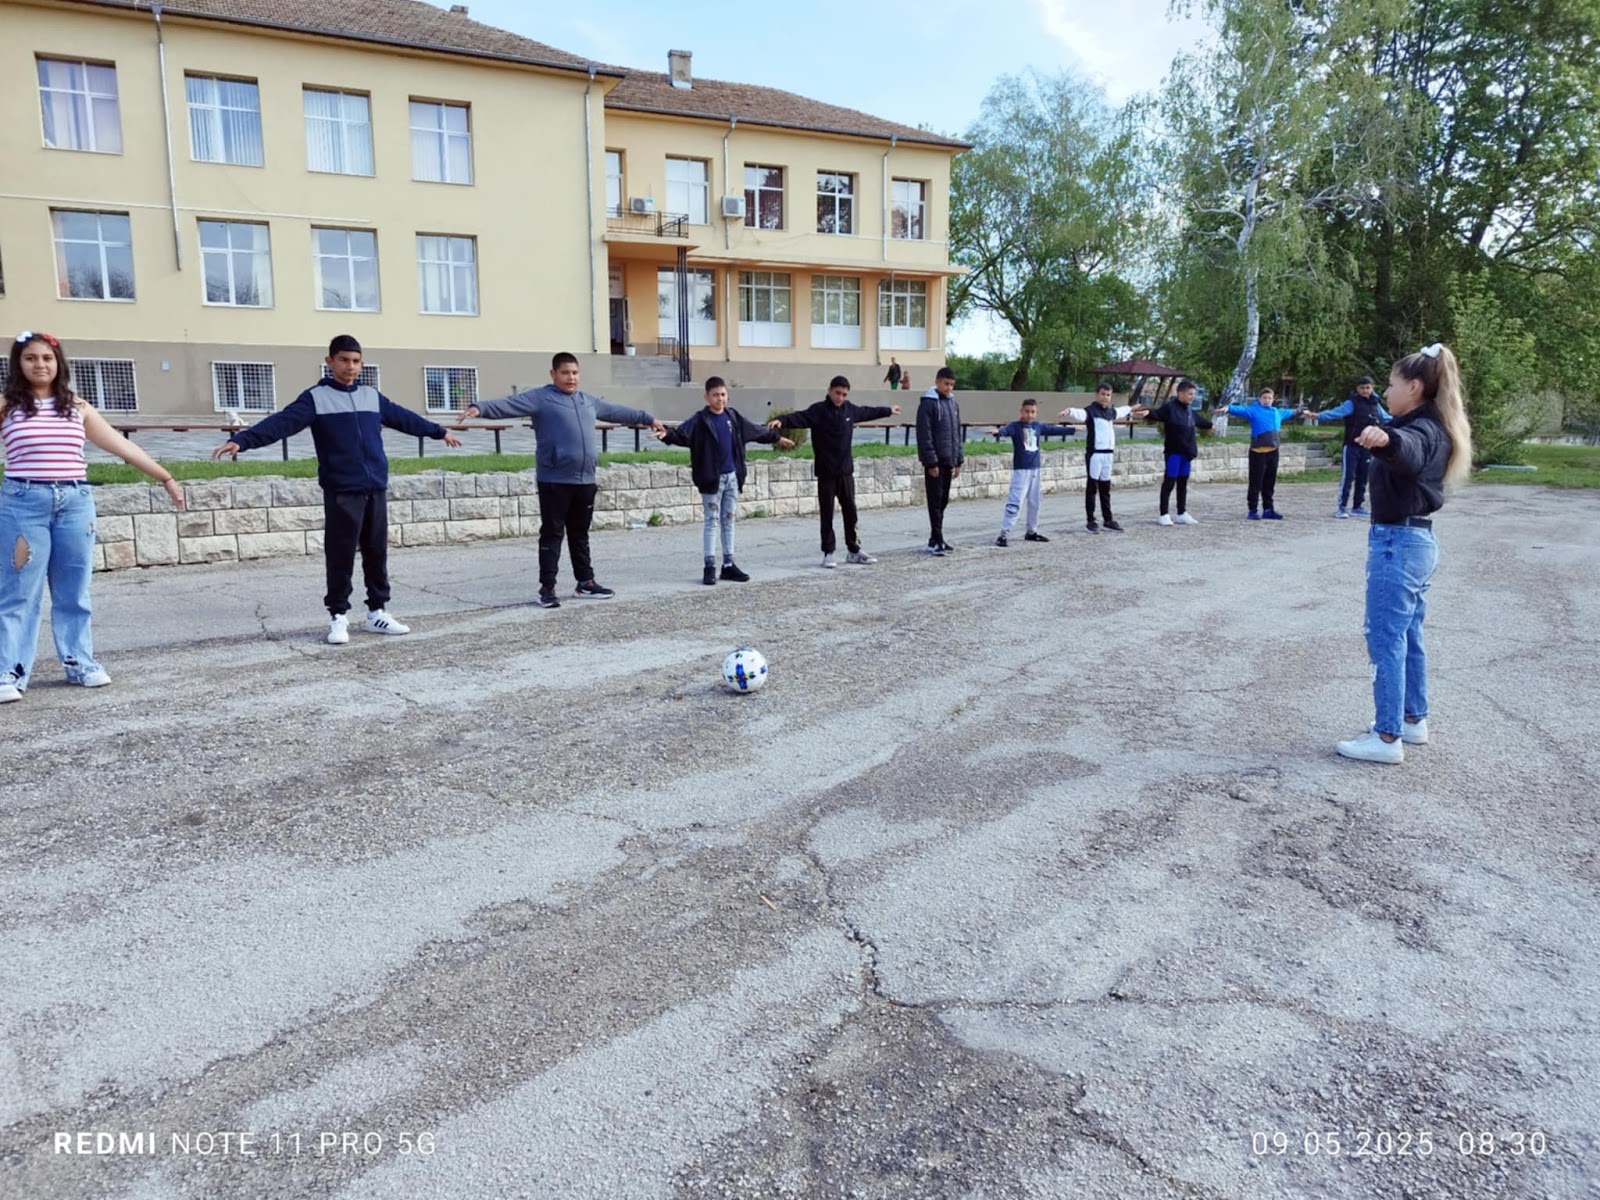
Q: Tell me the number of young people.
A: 12